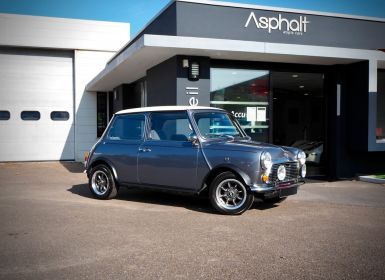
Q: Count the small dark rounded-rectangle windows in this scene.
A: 3